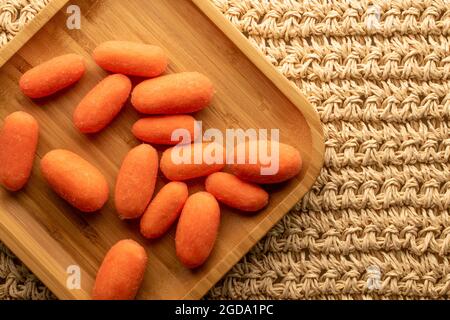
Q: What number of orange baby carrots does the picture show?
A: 14